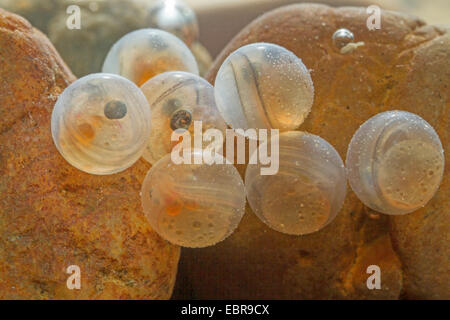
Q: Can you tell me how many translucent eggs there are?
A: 7